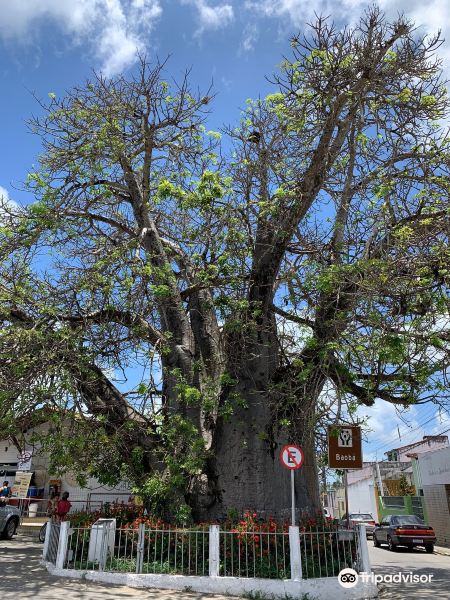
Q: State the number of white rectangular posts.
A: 5